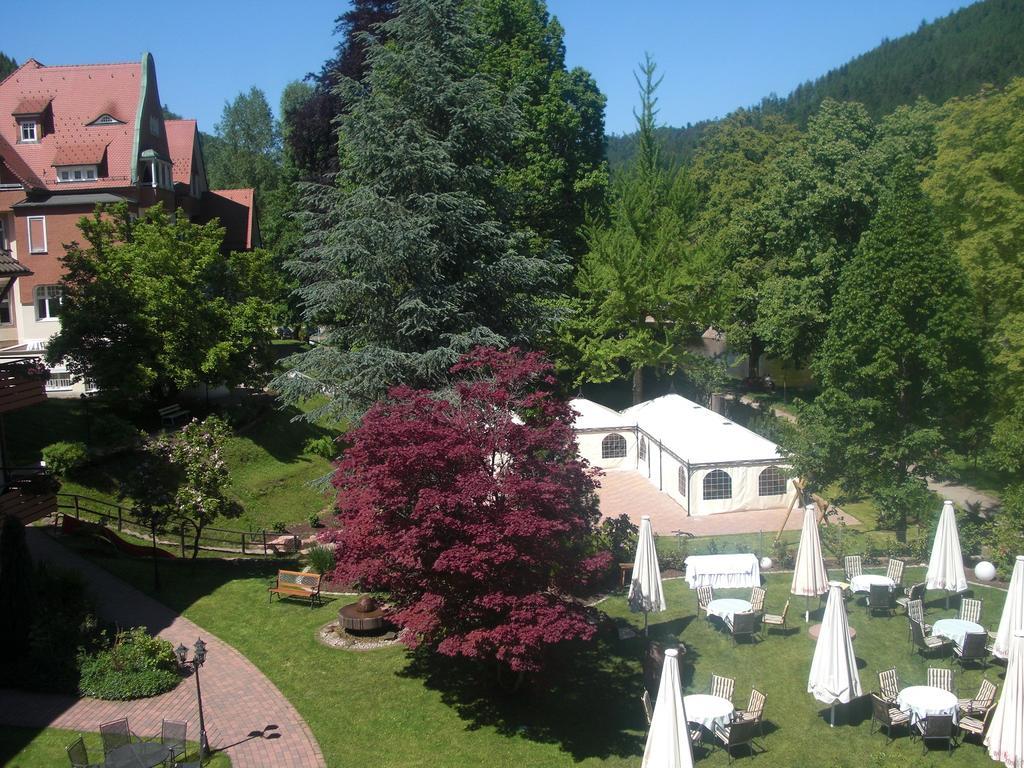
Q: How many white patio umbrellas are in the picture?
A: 7